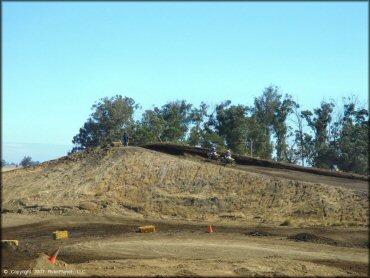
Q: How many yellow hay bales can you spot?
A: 3